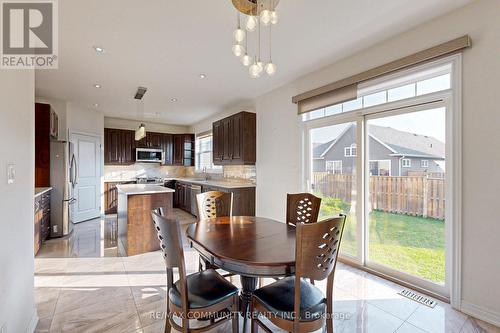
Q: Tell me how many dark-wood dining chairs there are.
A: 4